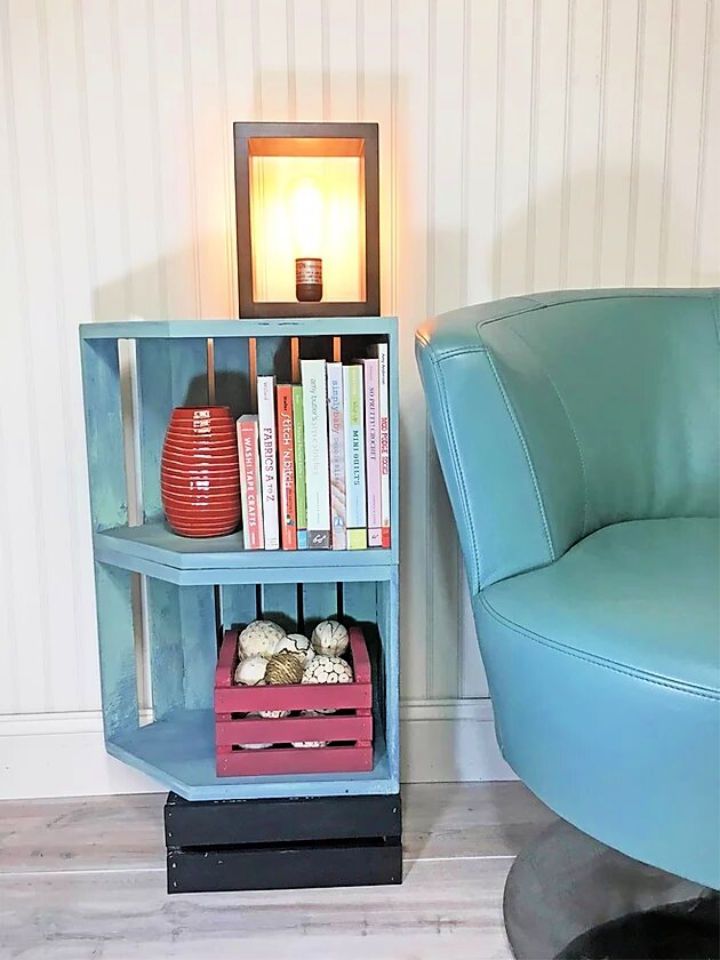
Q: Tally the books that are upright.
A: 9